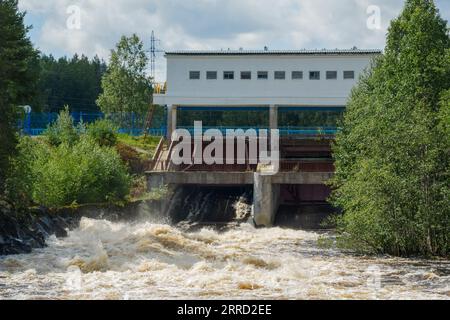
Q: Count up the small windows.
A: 10